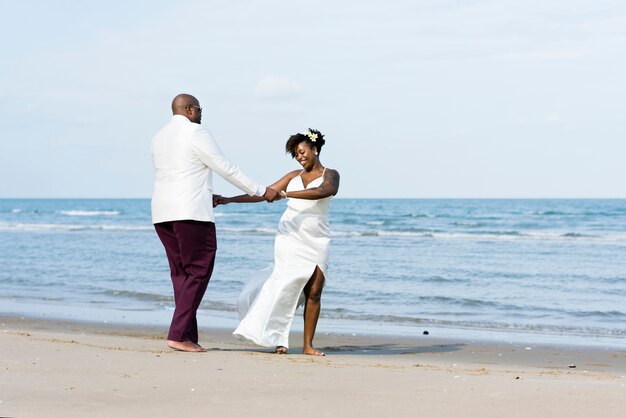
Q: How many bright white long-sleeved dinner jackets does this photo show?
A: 1